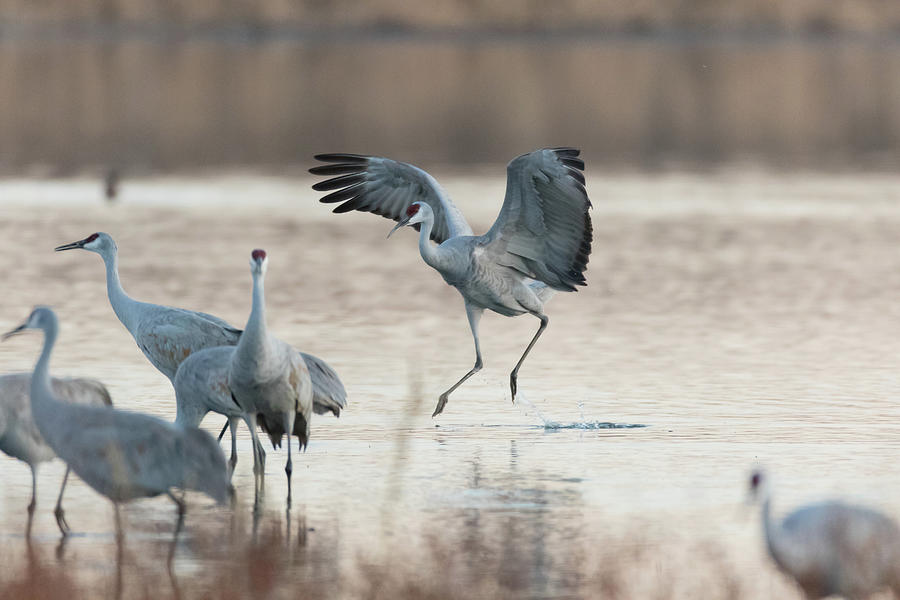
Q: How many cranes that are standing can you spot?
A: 6